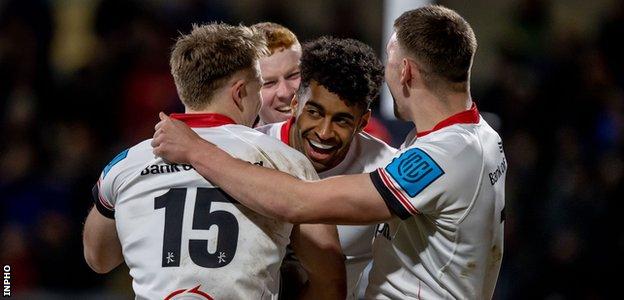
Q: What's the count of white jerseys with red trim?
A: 3